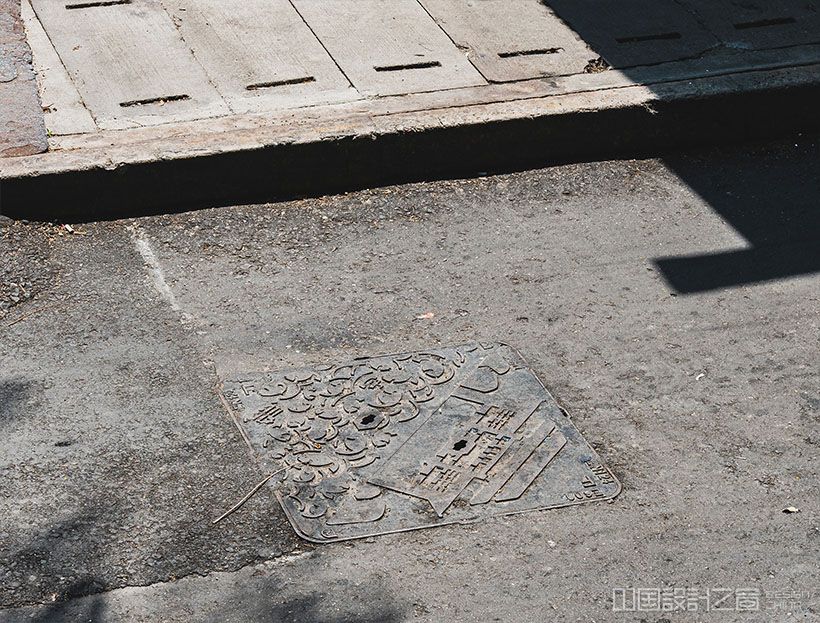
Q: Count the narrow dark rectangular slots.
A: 7